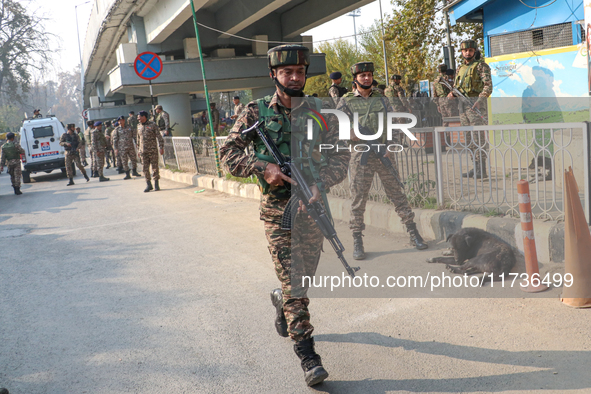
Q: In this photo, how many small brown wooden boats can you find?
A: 0